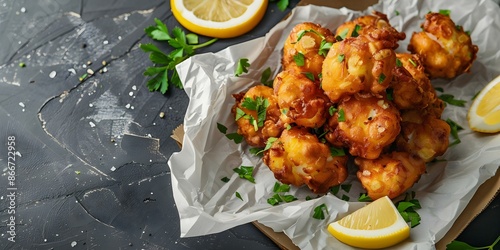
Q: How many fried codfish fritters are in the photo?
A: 11